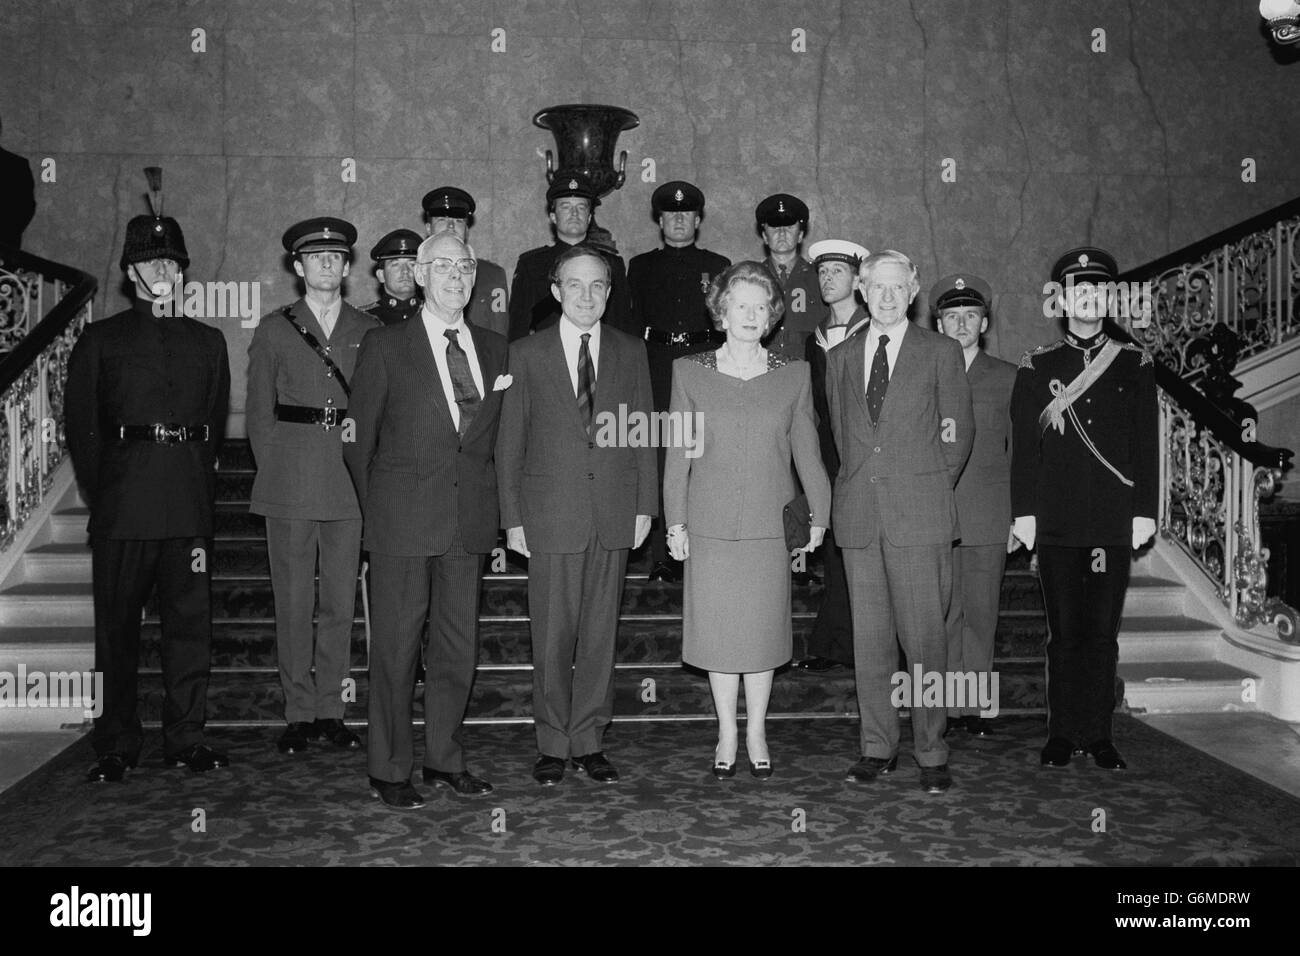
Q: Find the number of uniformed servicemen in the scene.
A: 10